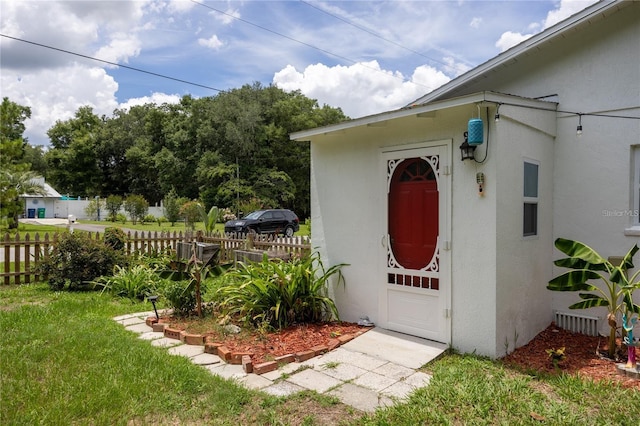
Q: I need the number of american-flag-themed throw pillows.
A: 0